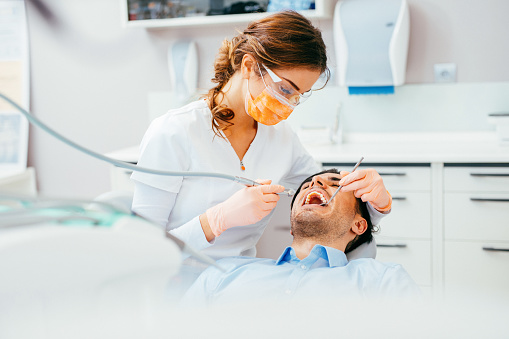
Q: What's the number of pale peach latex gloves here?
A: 2